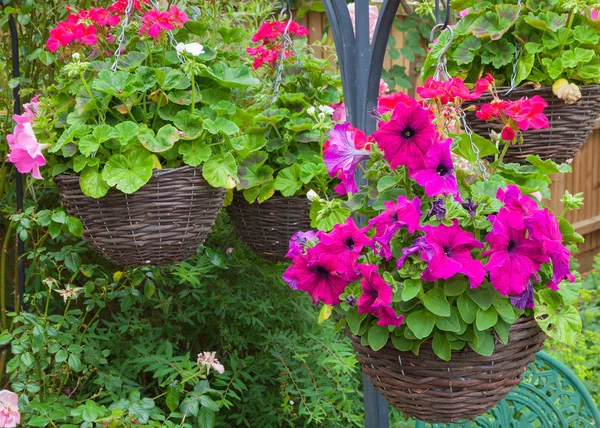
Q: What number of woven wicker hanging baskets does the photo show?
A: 4